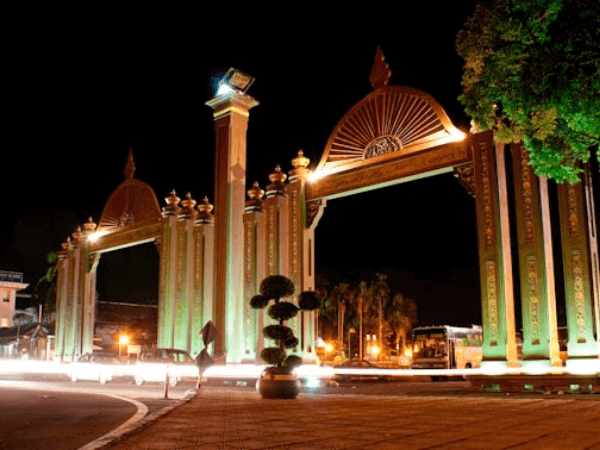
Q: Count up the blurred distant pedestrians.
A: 0